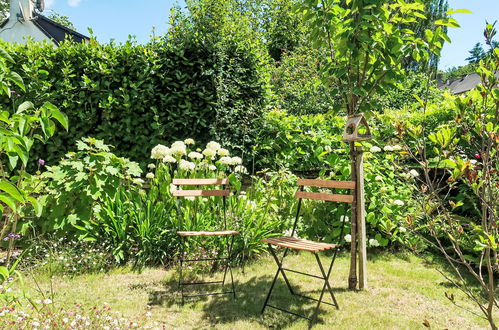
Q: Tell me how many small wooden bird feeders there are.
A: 1